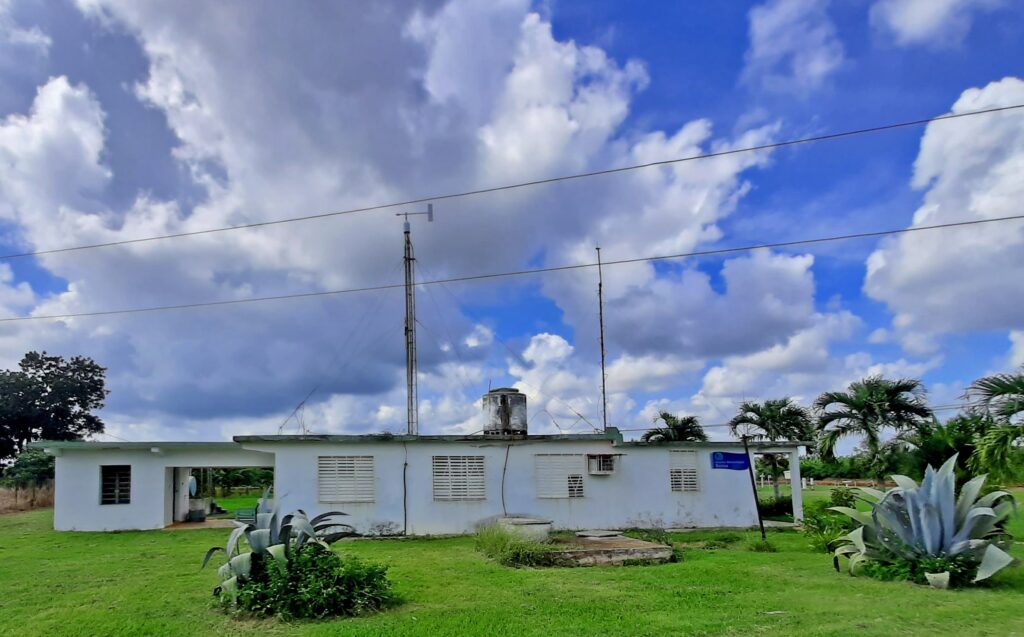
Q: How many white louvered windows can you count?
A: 4